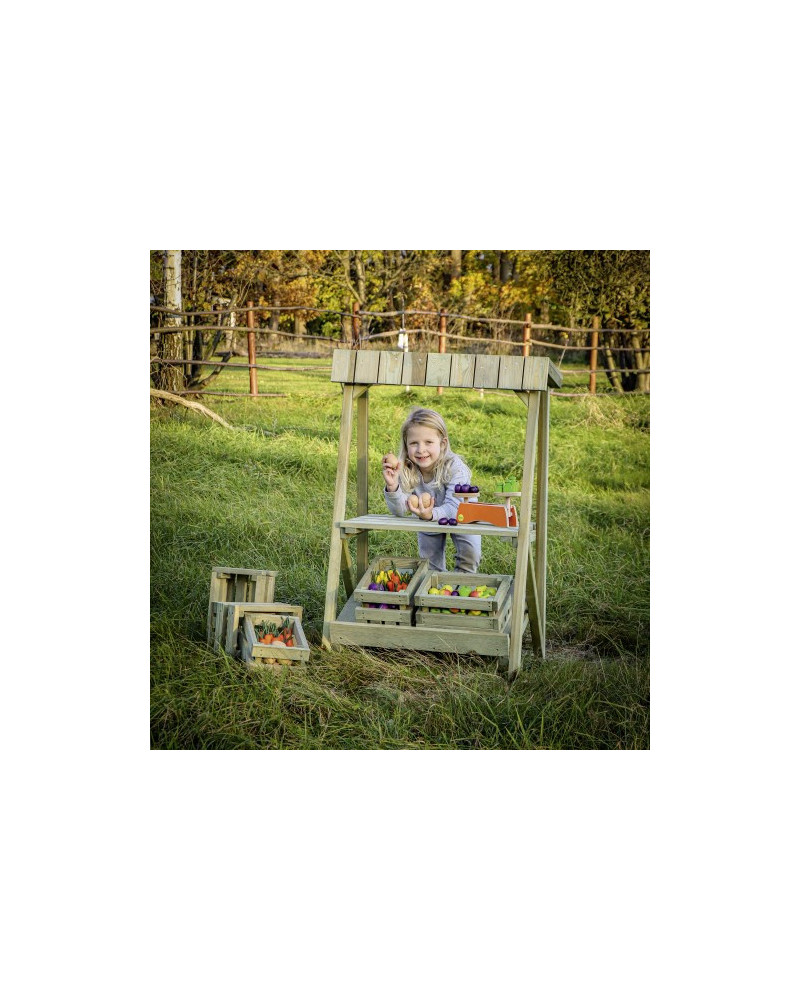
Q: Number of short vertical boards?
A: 9